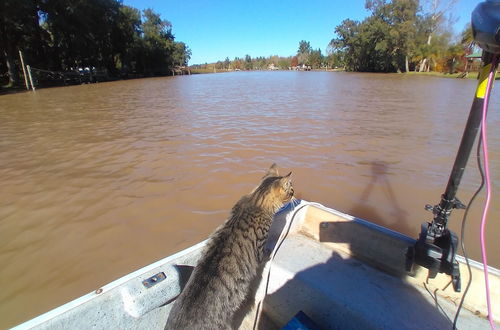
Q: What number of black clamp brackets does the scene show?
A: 1